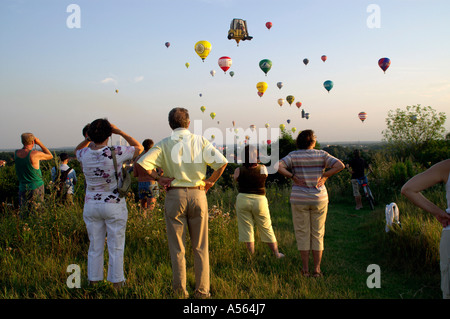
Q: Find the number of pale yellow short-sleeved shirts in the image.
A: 1